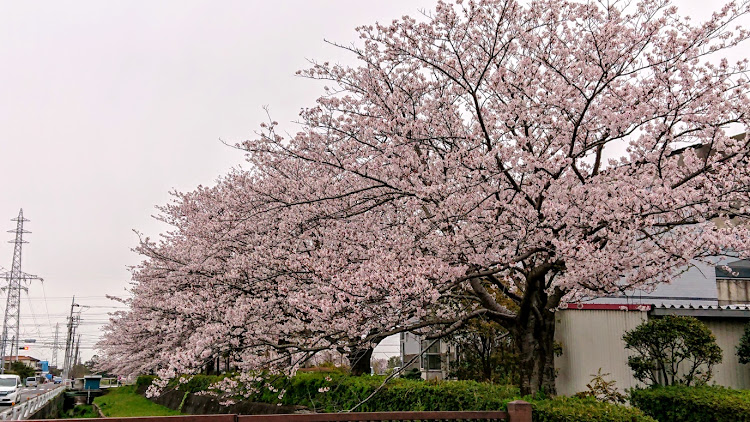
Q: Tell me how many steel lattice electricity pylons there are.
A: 2